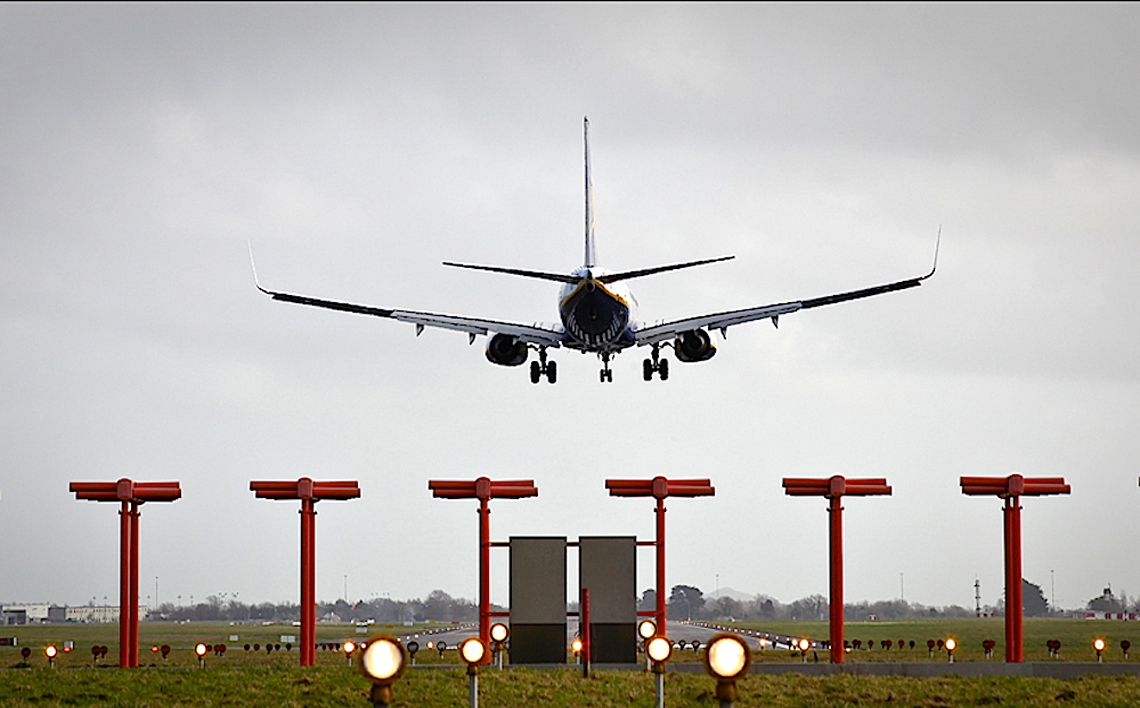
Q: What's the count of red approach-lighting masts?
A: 6